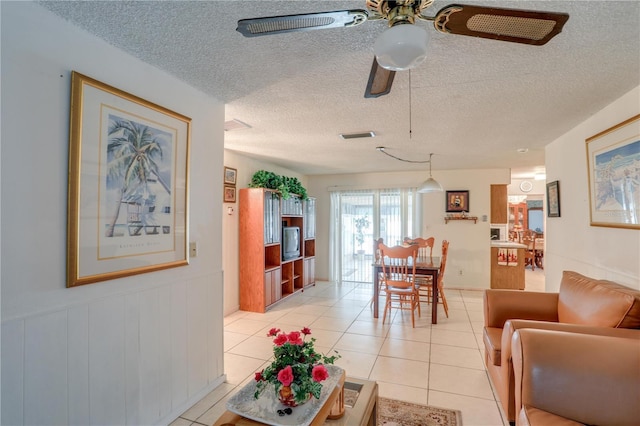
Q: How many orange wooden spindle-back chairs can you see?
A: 4